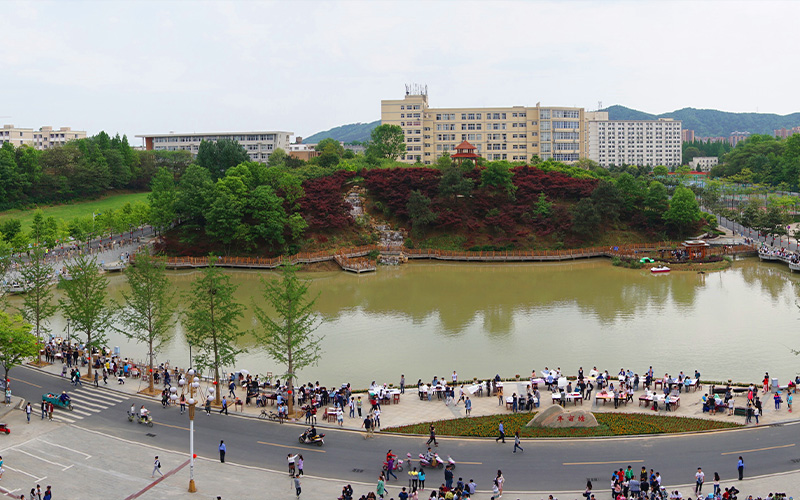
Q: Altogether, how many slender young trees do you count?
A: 5